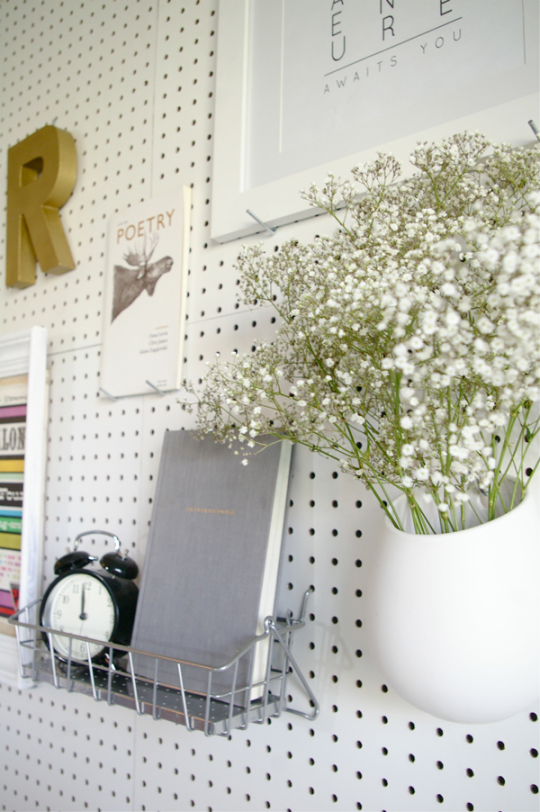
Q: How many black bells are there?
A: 2